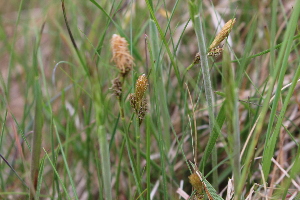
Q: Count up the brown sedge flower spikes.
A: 4